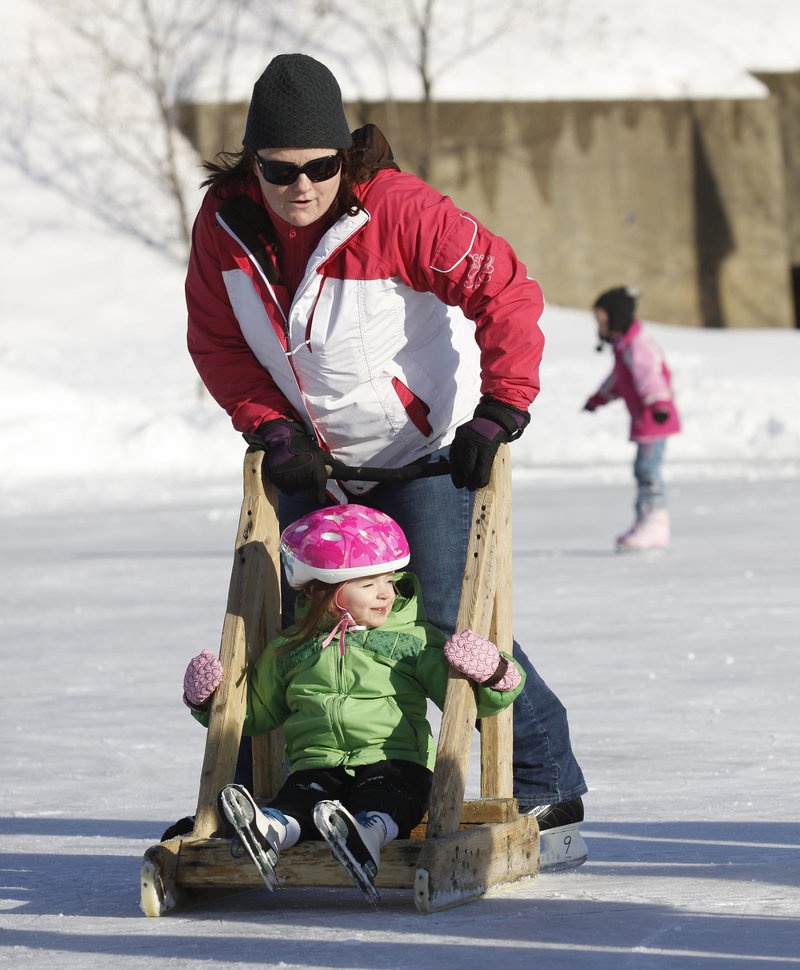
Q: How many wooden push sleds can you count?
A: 1